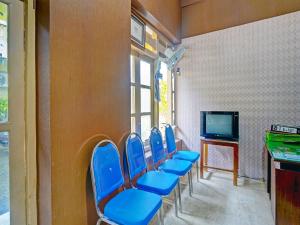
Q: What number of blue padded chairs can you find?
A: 4